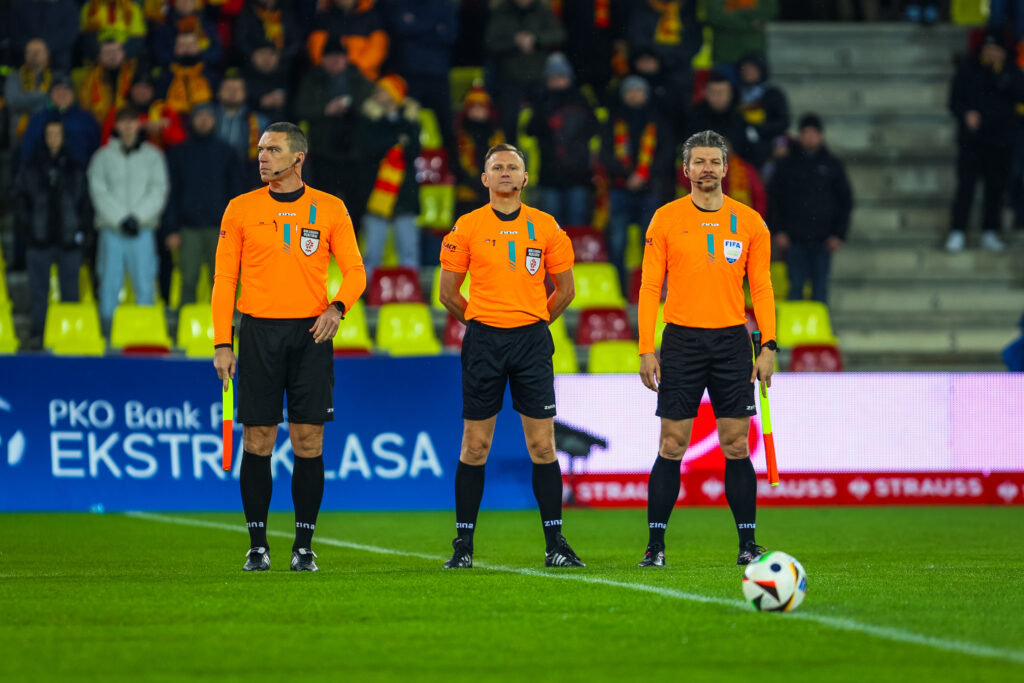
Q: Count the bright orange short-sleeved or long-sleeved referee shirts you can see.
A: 3